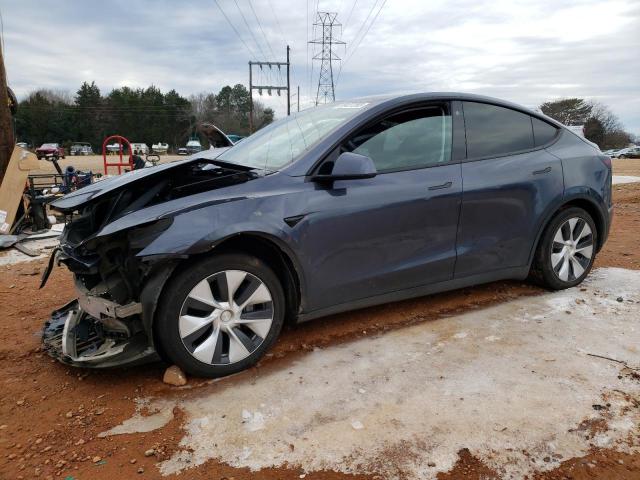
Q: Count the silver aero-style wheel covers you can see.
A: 2